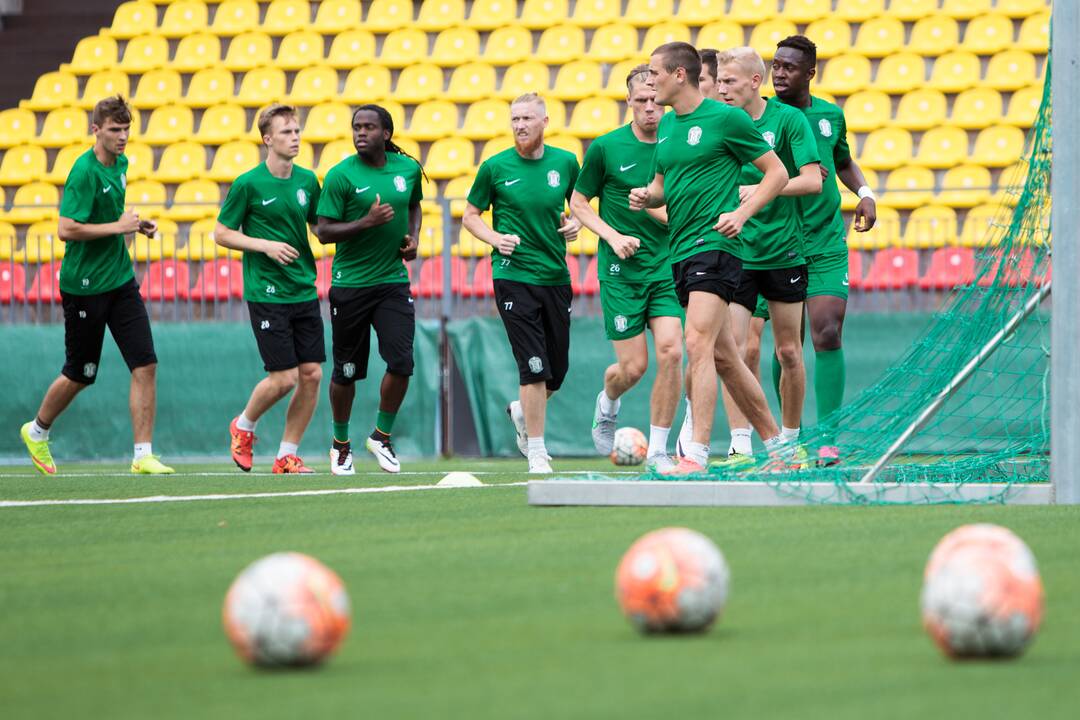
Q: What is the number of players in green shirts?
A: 9